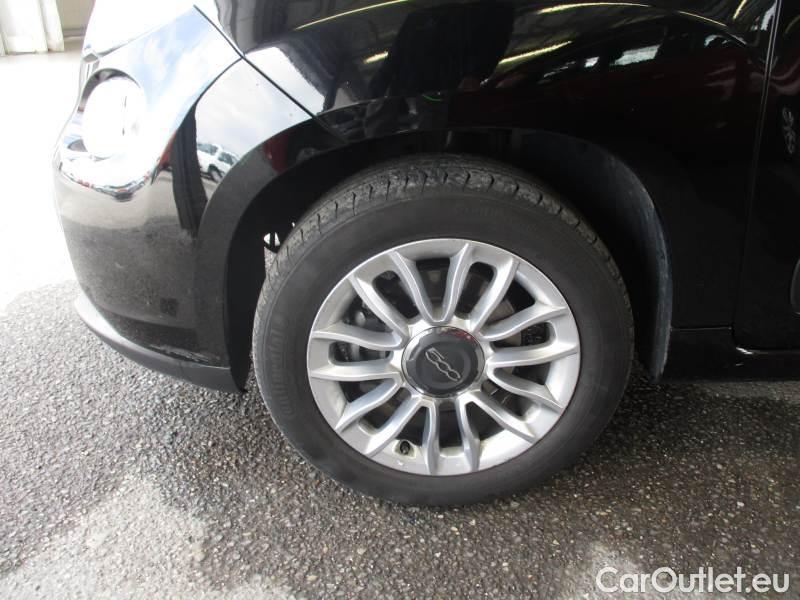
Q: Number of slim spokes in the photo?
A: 14